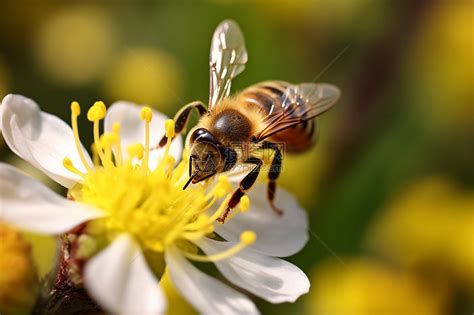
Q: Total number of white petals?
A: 7